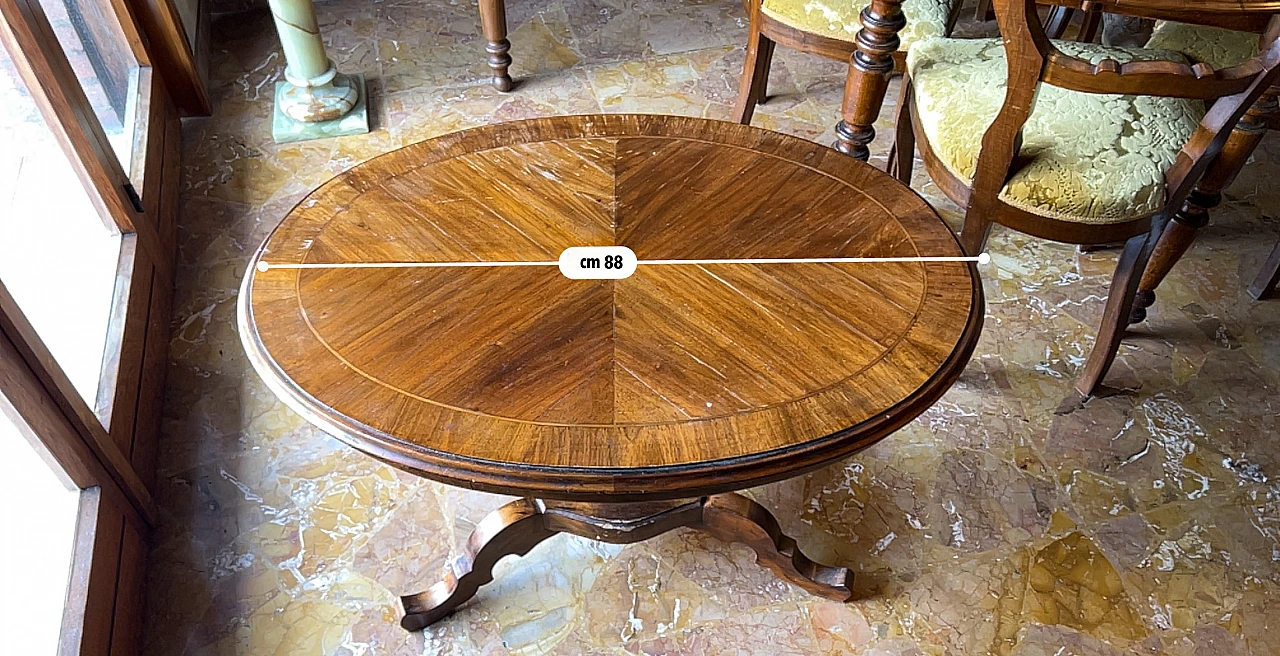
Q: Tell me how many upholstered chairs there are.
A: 3